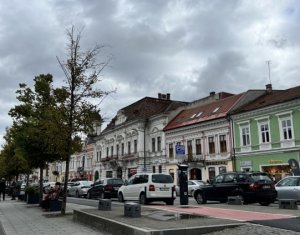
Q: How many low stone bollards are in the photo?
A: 4